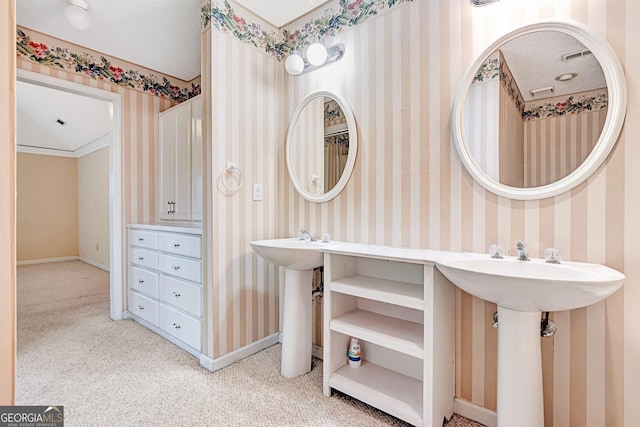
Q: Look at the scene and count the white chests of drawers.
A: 1